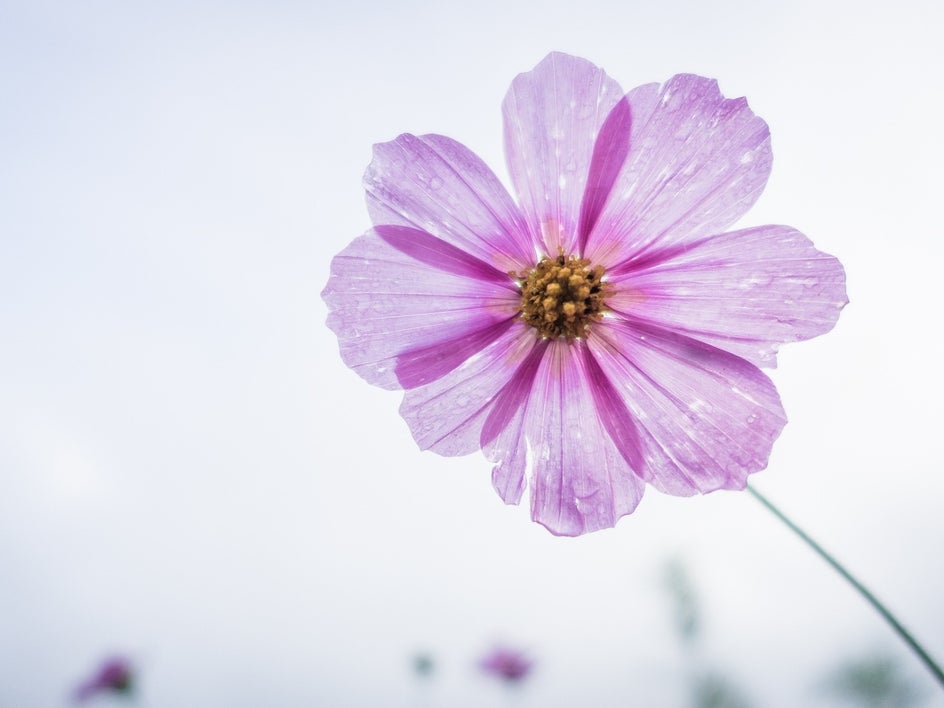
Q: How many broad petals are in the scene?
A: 8